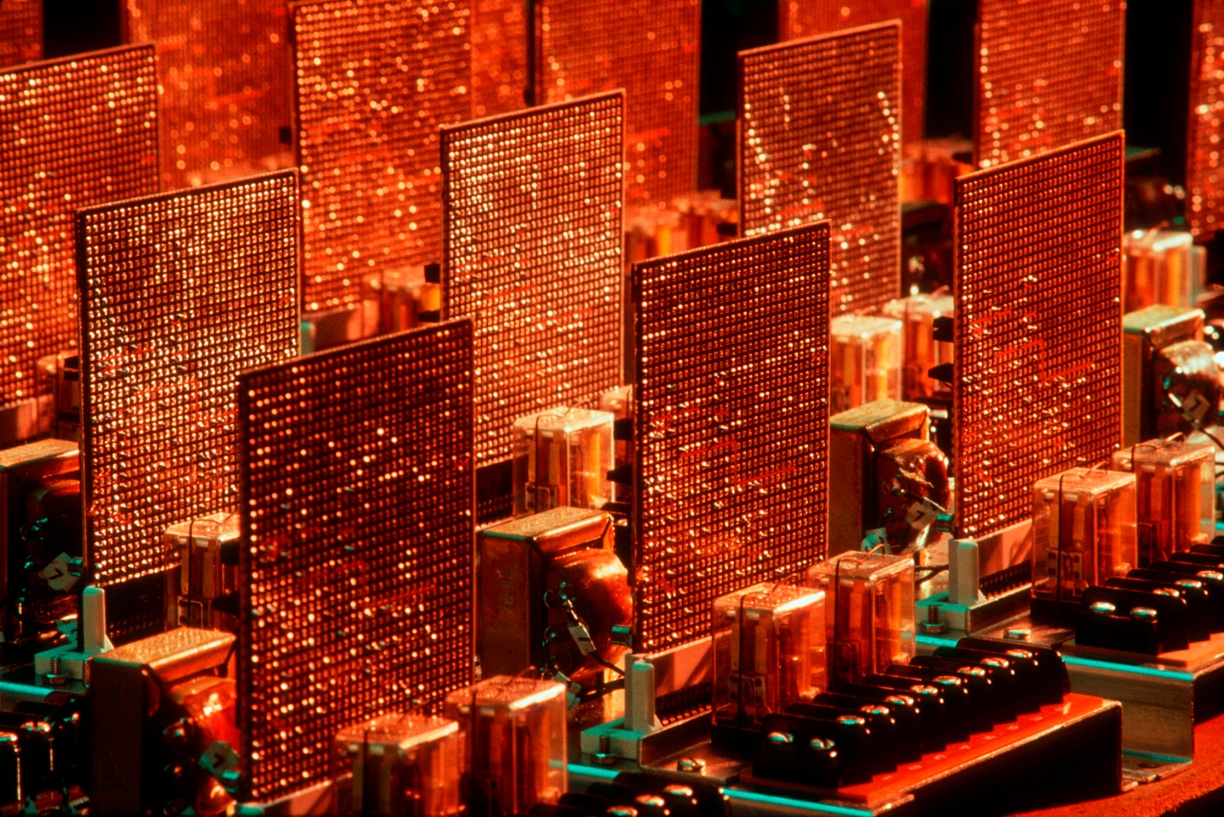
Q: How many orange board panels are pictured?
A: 15